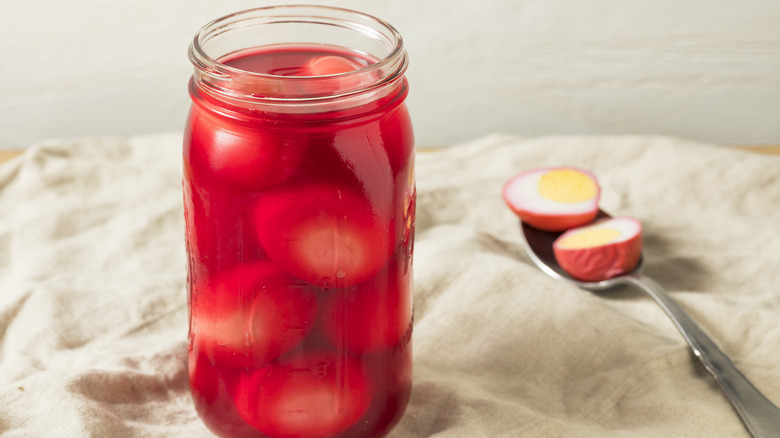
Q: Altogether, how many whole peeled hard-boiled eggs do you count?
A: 6